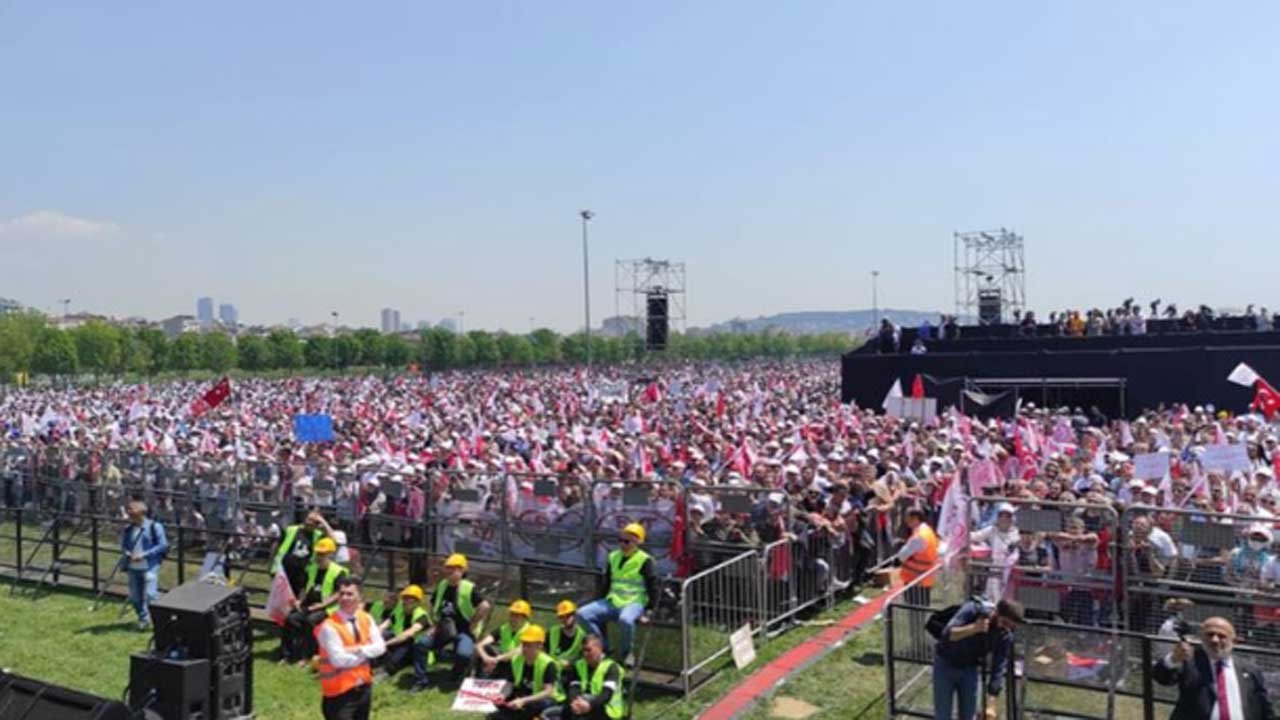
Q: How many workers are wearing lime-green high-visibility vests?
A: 10